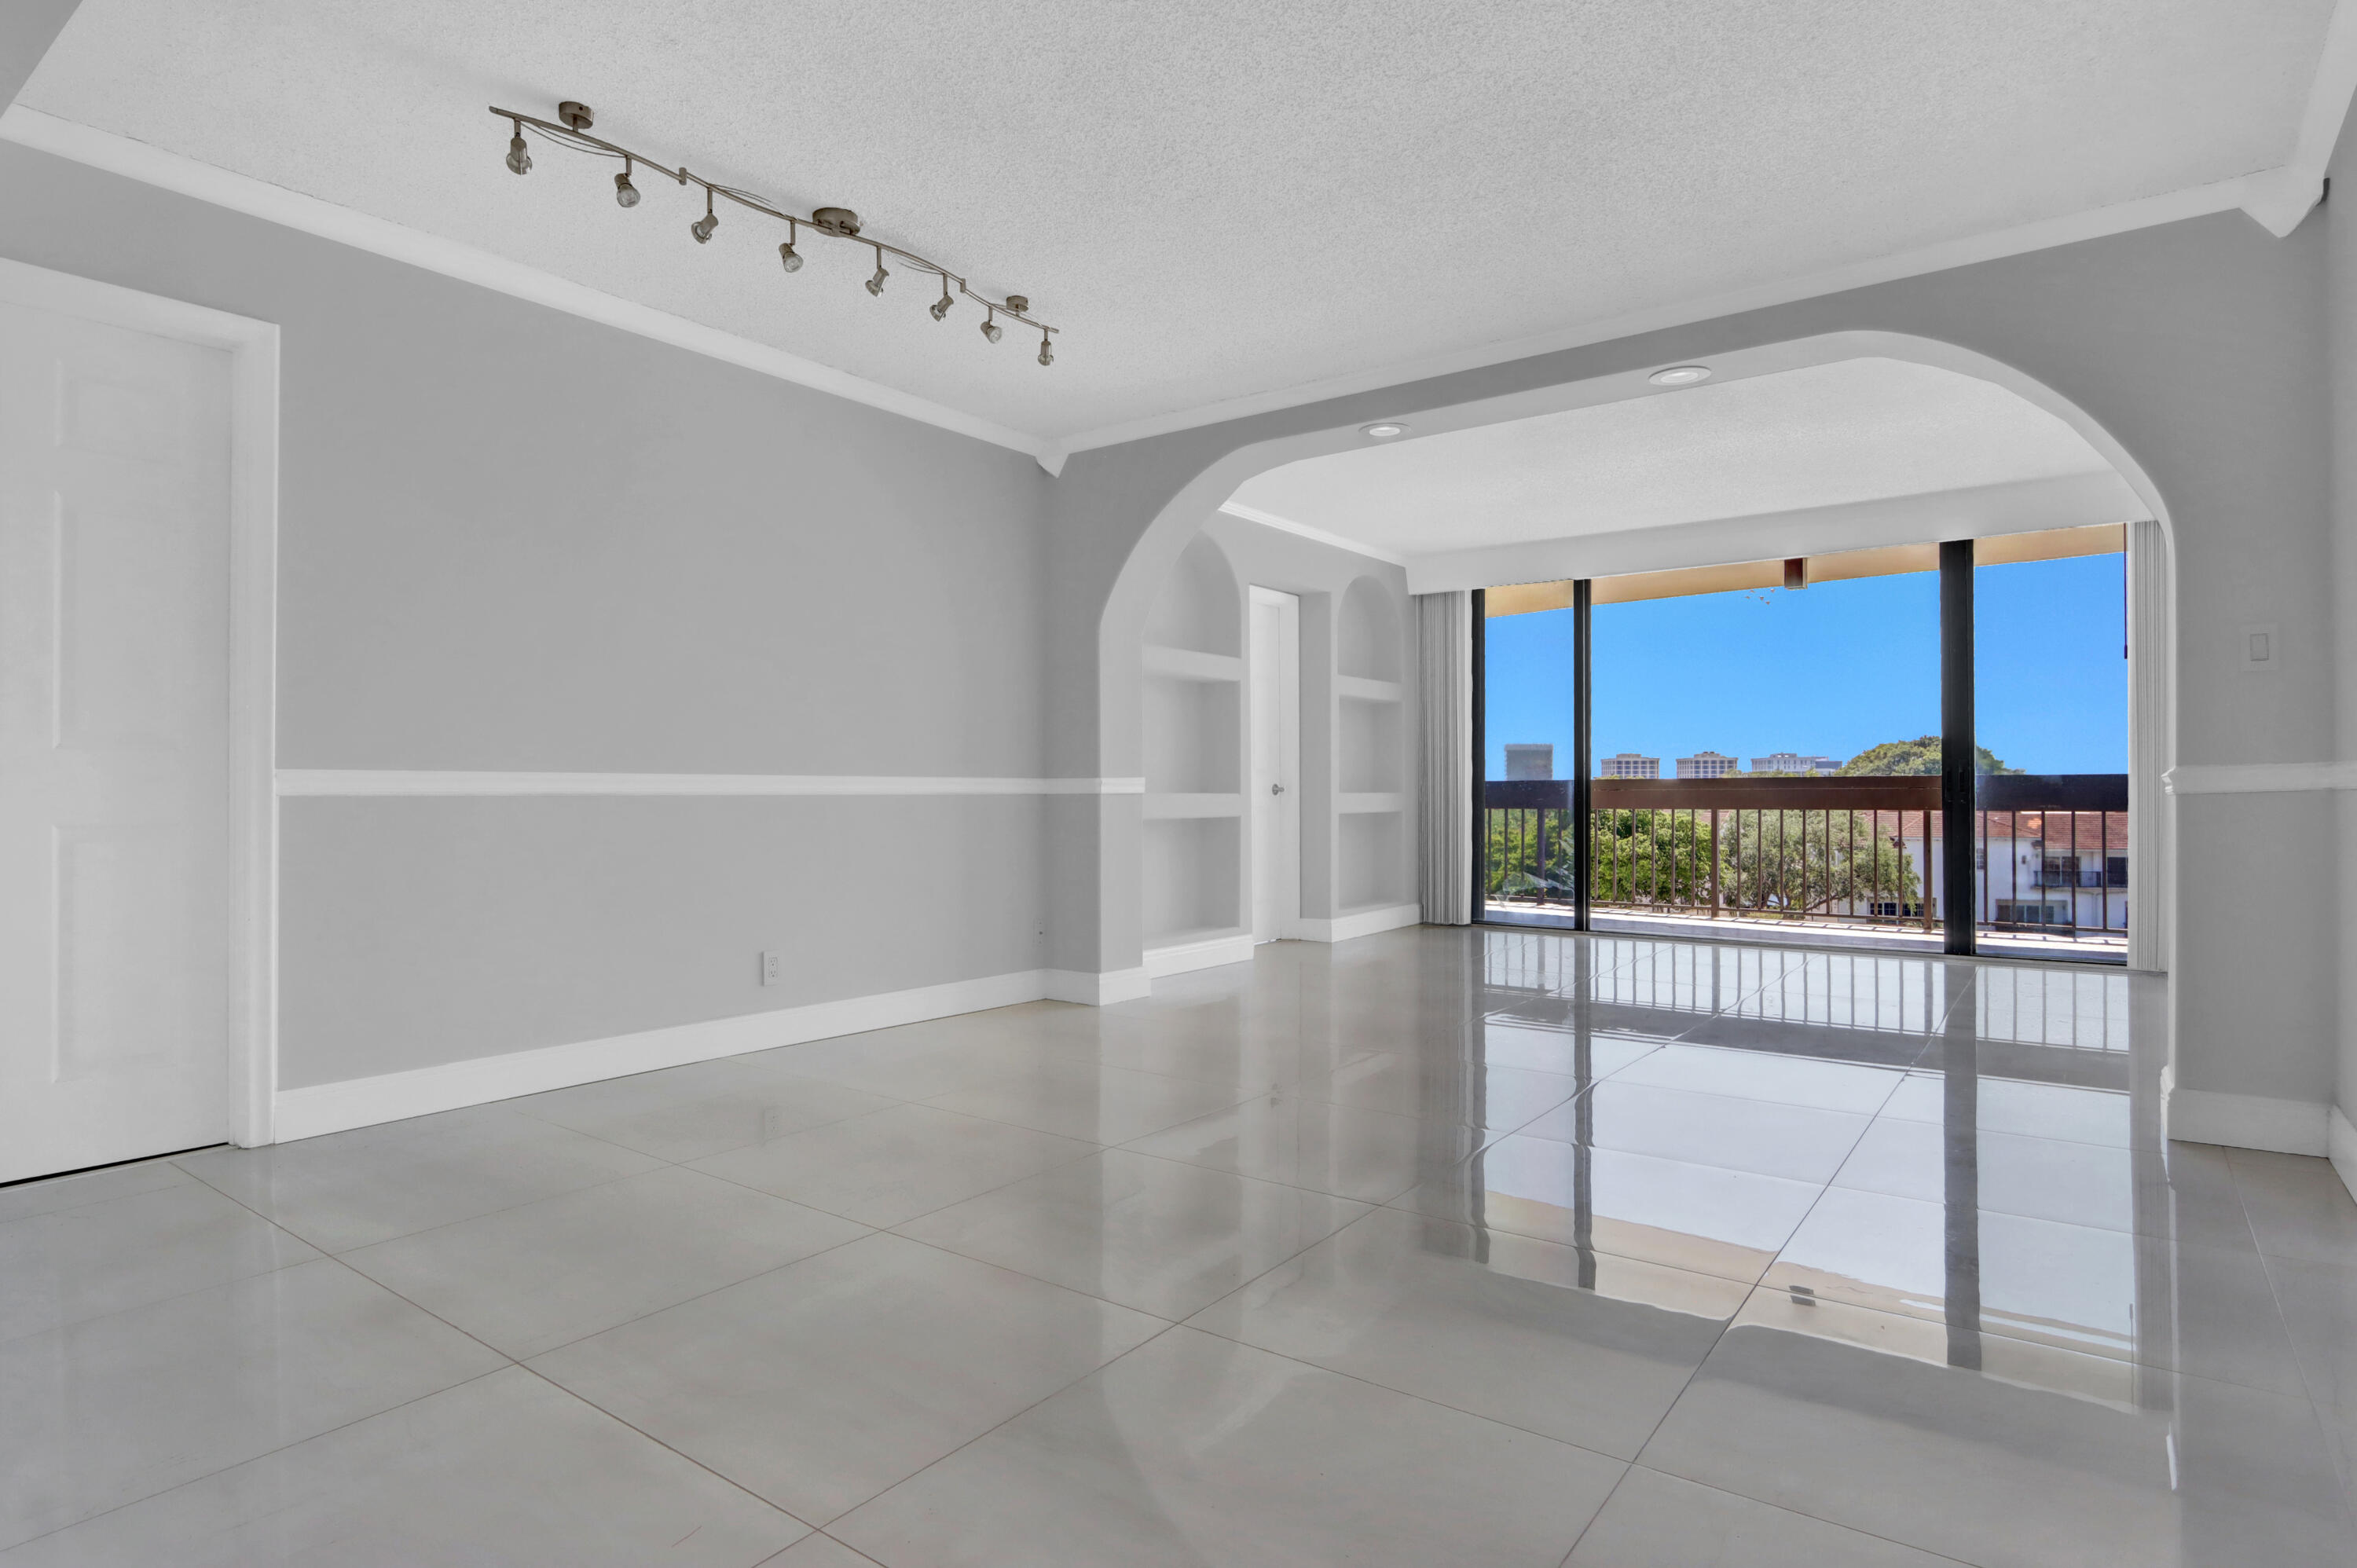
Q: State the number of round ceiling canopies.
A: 3